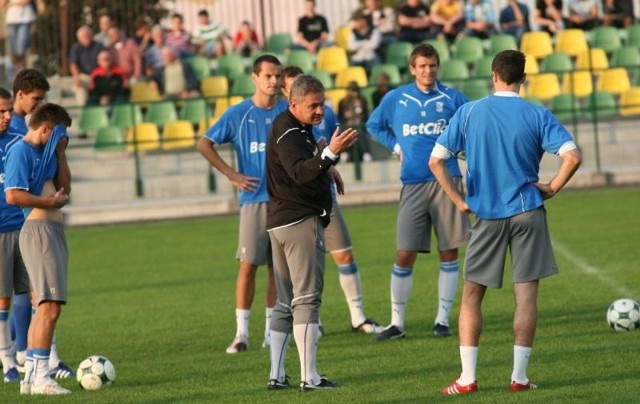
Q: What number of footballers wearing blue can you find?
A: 7